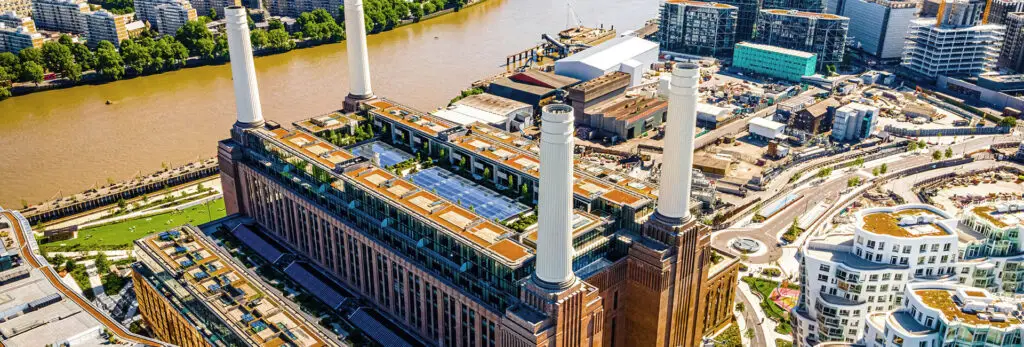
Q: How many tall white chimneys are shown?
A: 4